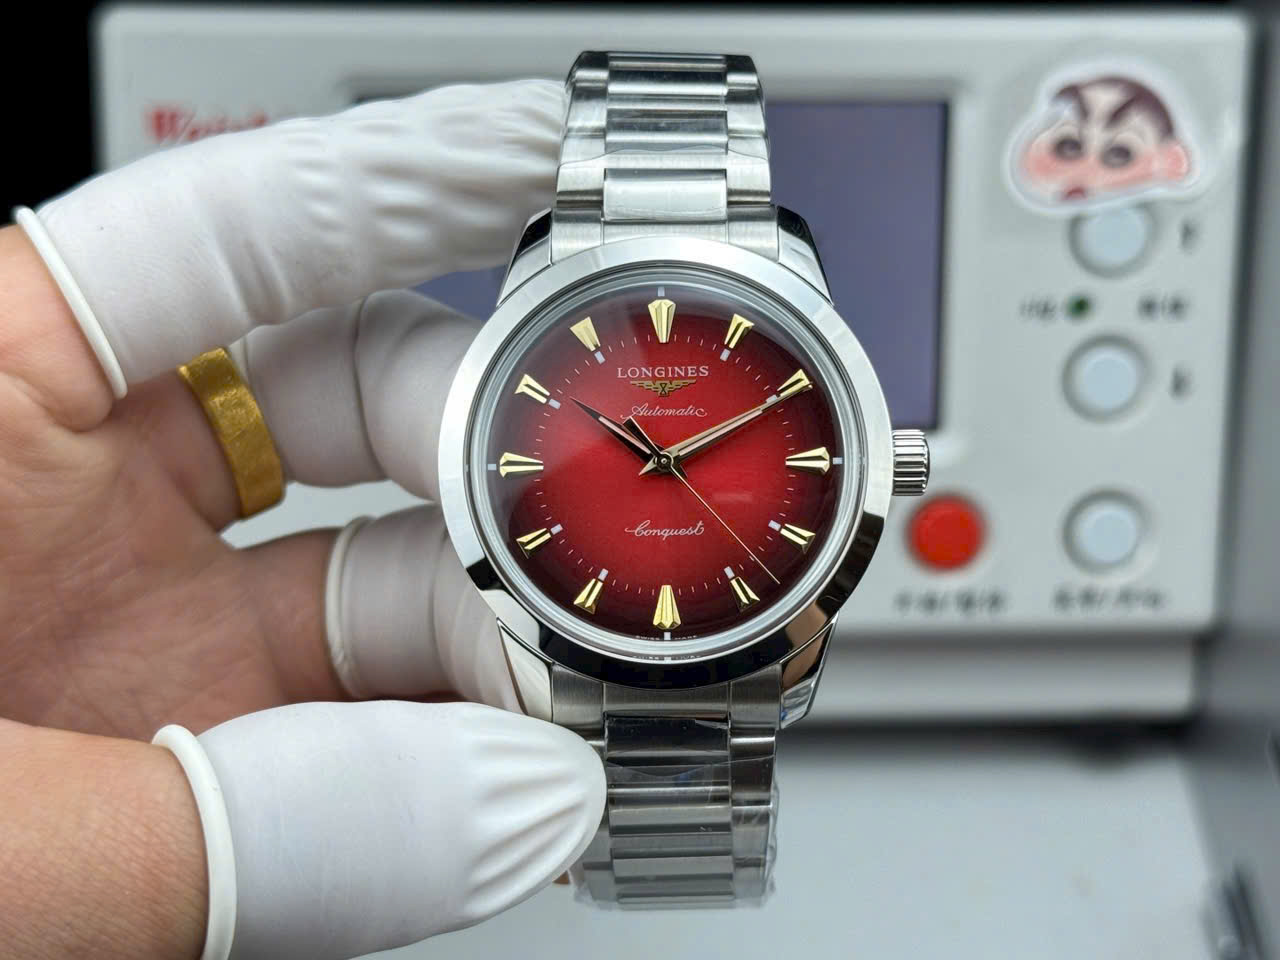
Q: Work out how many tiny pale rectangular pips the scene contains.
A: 12